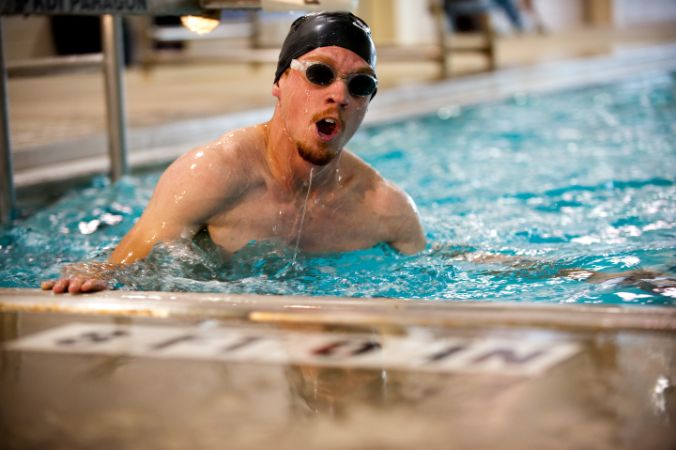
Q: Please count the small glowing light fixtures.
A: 1